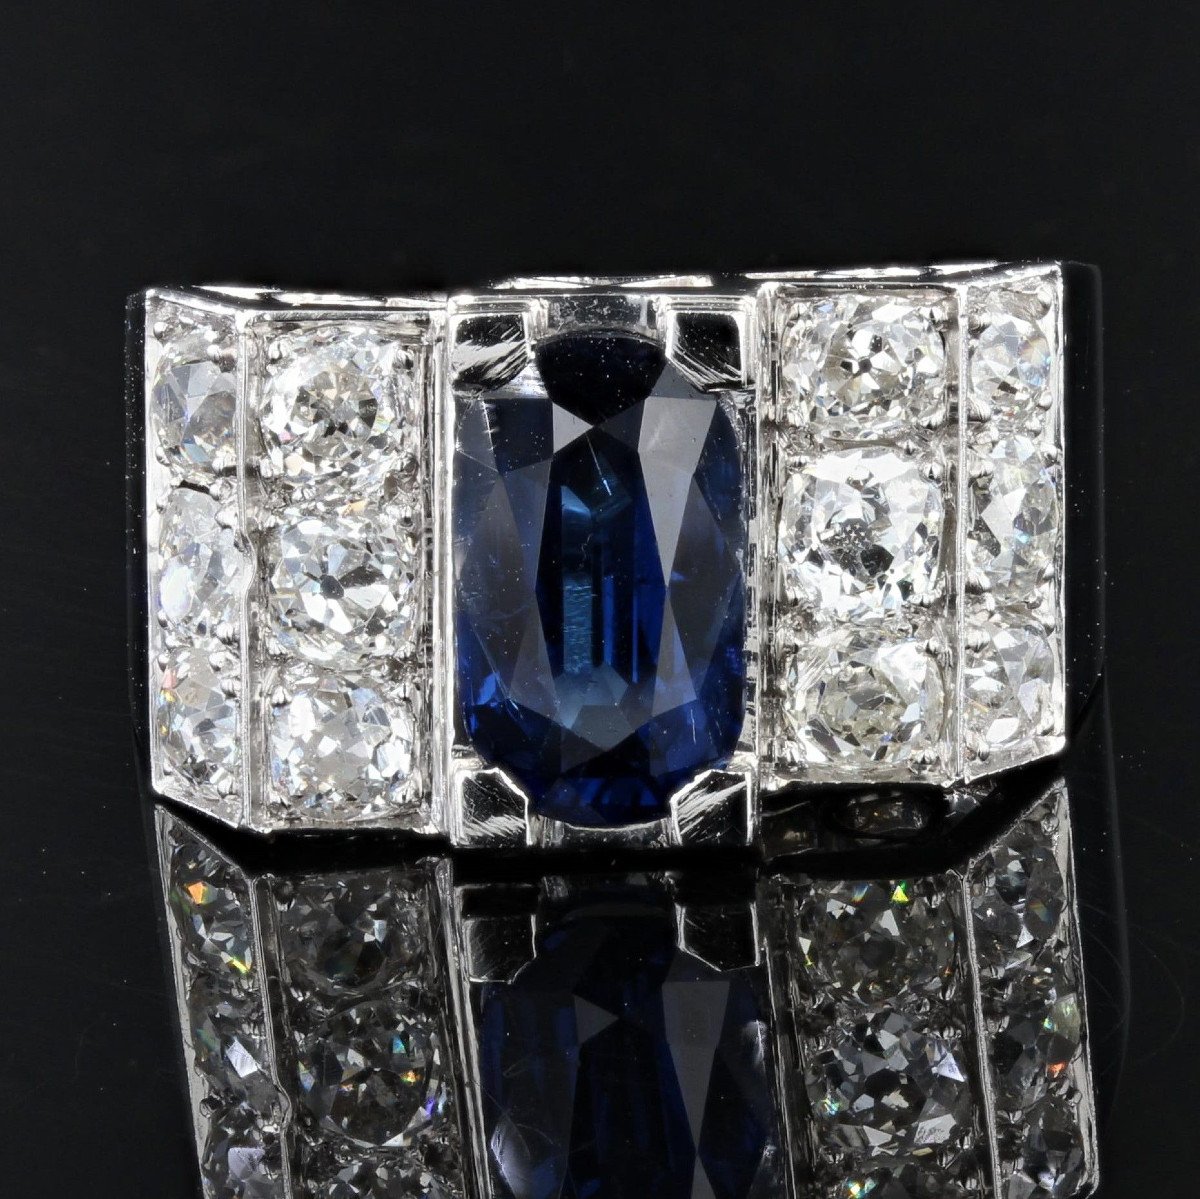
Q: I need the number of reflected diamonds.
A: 12